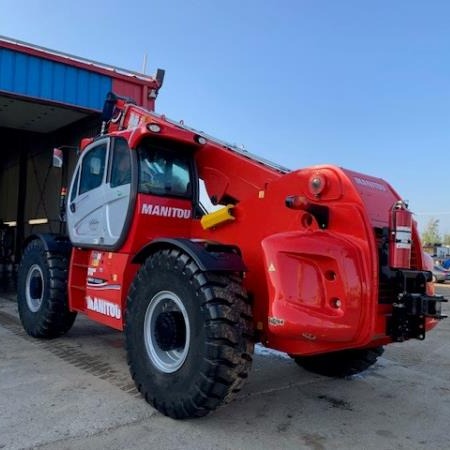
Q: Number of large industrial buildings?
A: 1